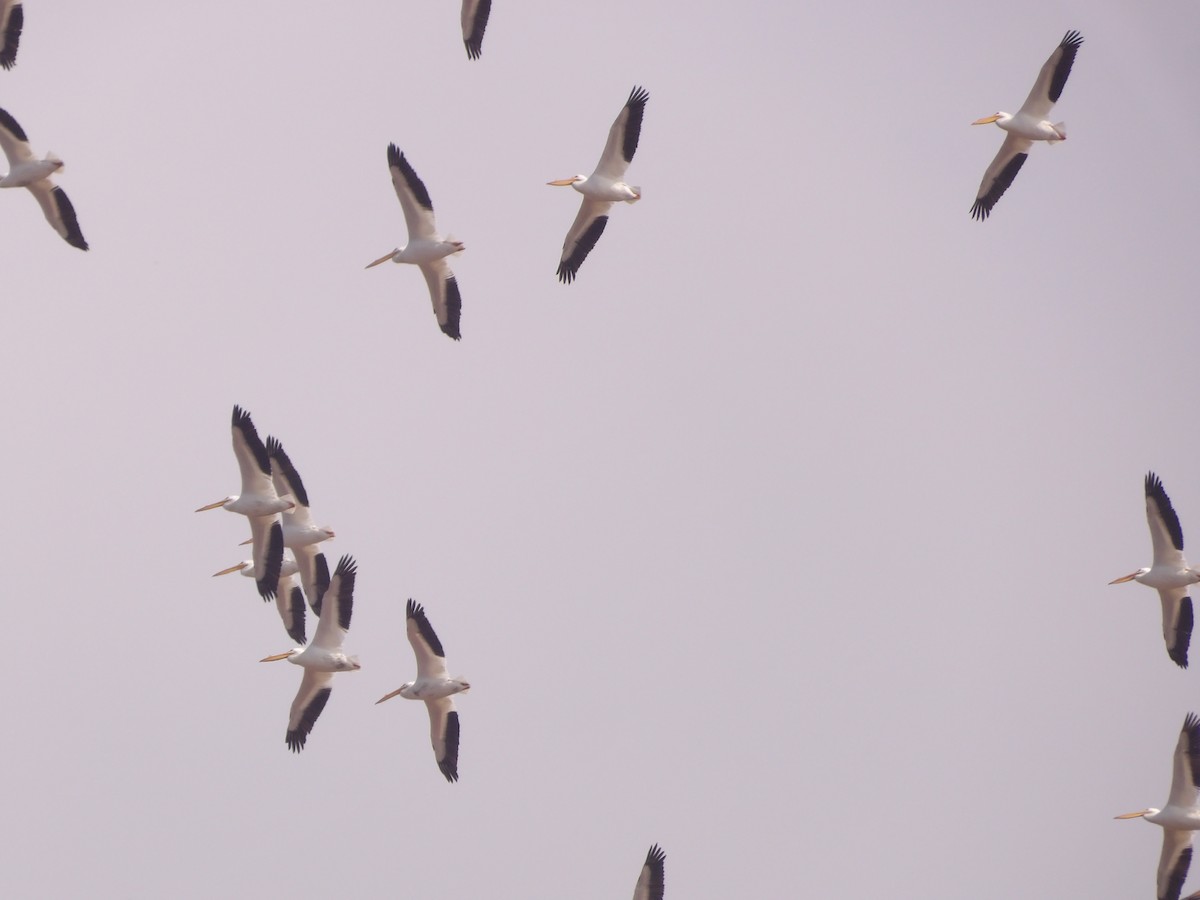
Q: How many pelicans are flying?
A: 14